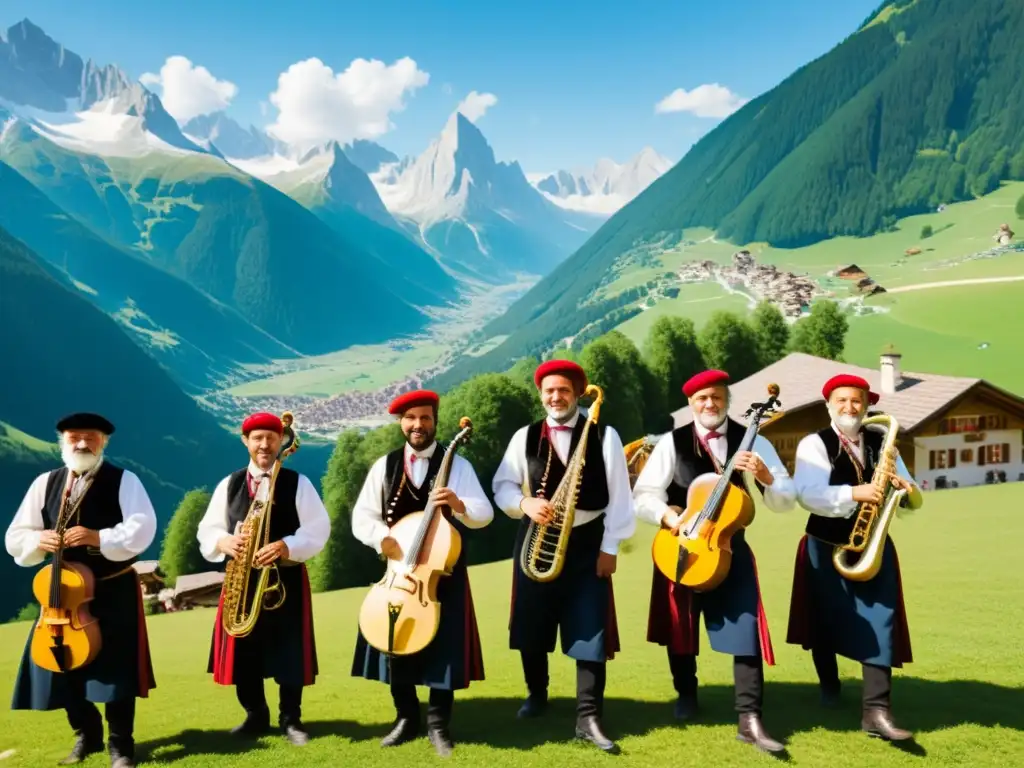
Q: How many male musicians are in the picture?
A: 6